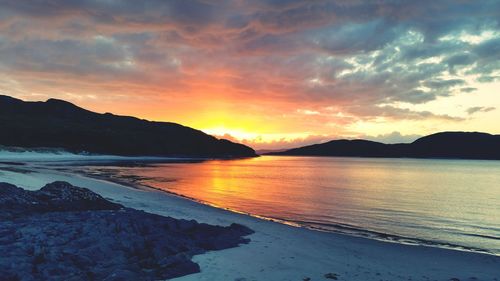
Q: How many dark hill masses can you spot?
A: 2